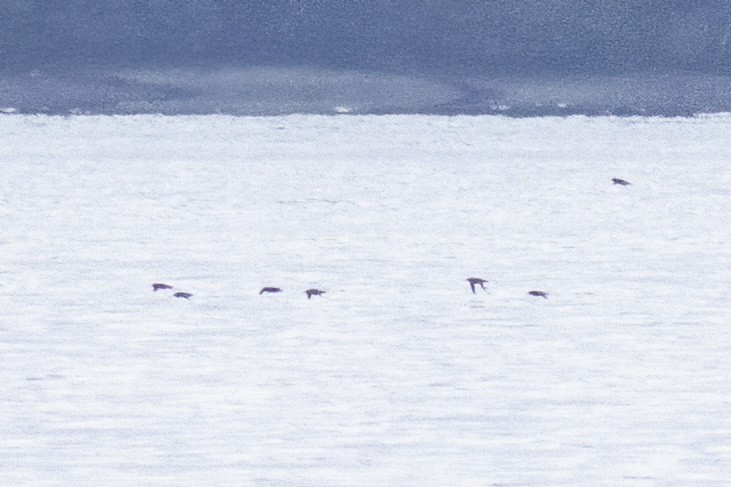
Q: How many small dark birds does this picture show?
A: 7